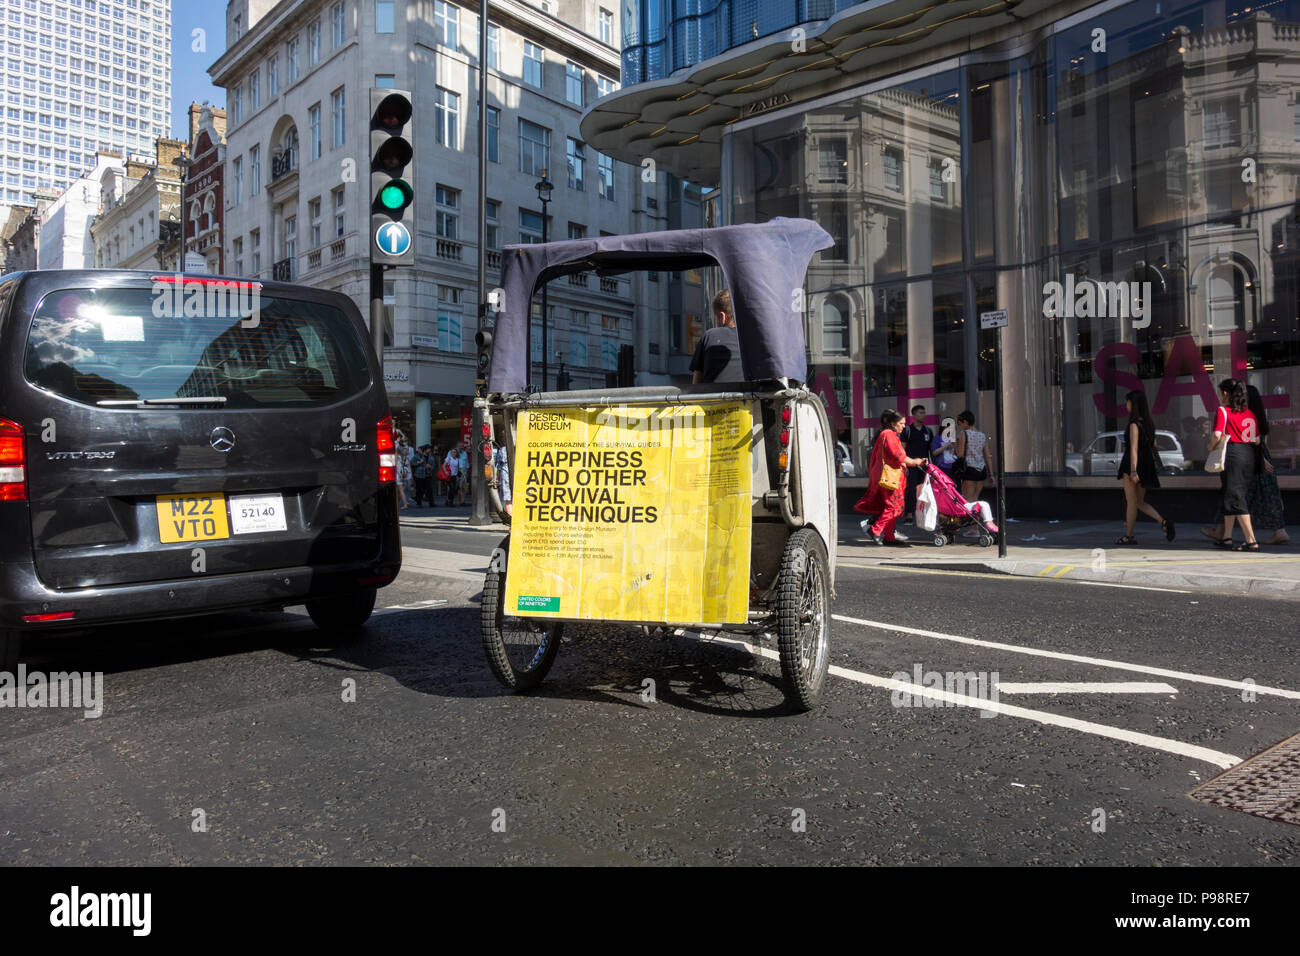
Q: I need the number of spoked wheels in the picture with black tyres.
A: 2